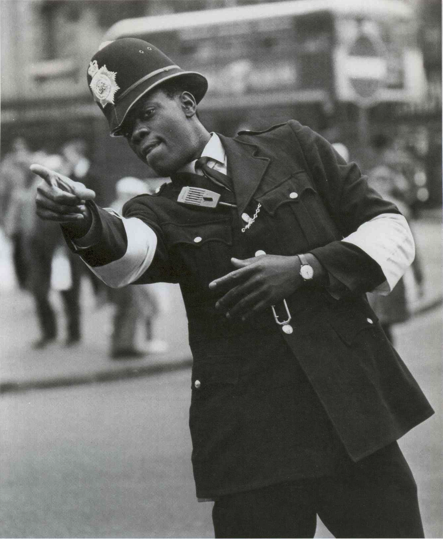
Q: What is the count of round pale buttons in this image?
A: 7